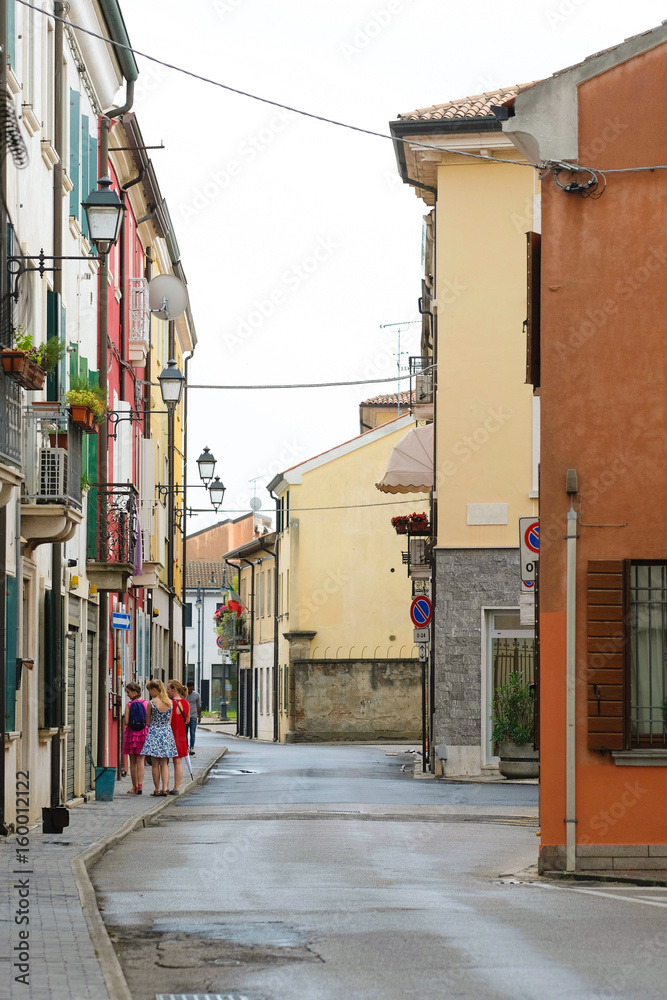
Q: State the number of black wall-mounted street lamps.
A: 4